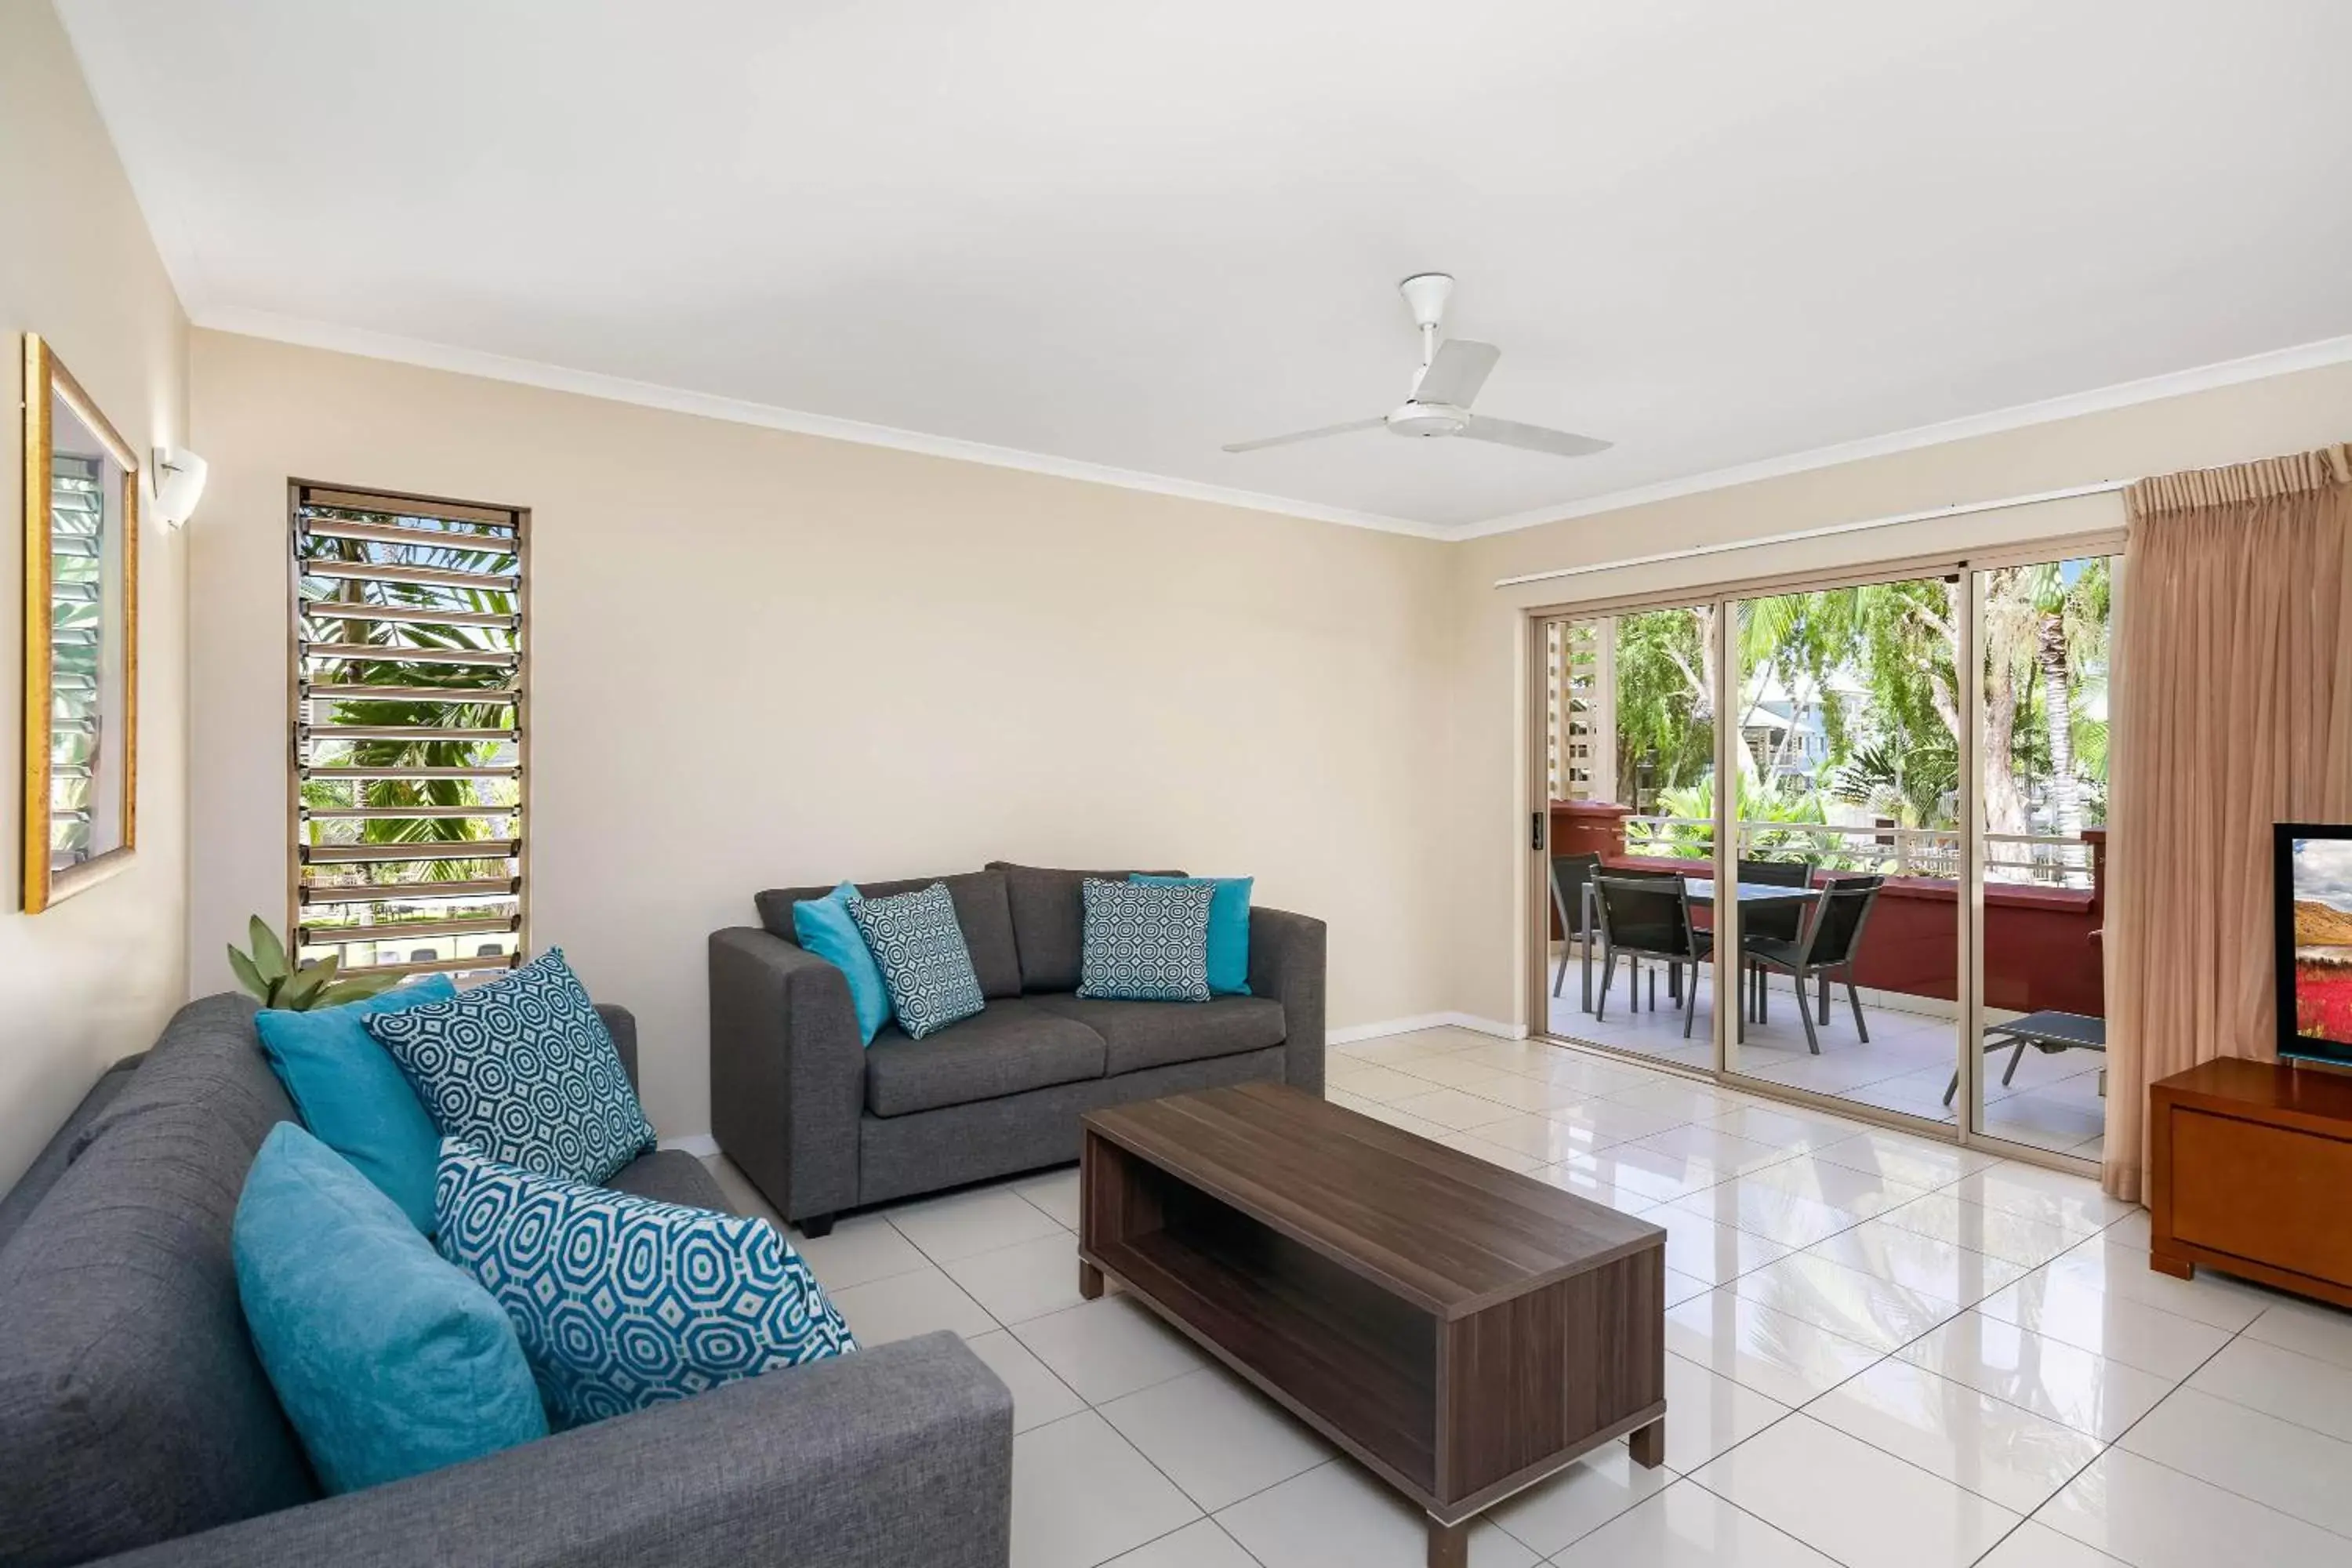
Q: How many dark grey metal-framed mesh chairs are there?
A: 4